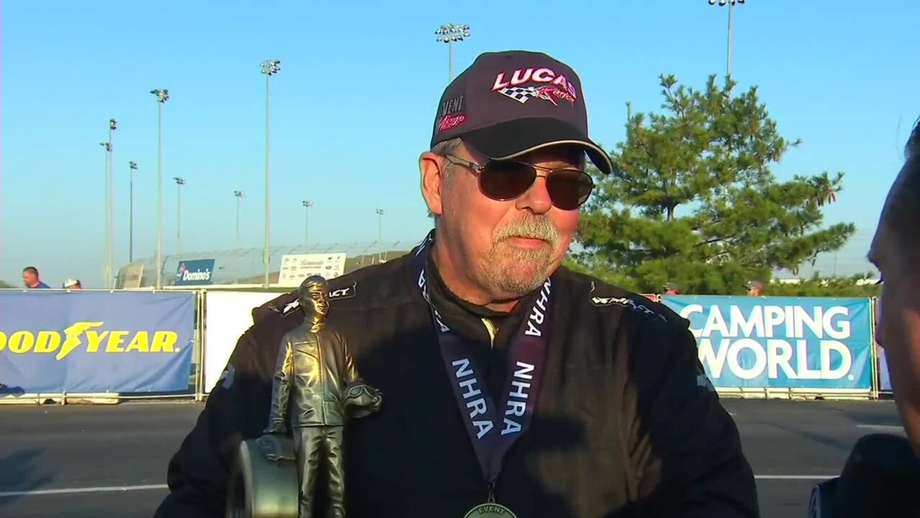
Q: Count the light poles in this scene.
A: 11